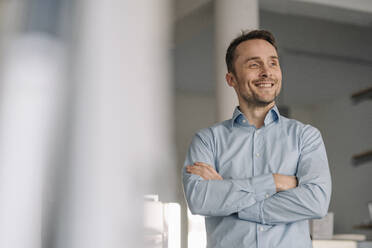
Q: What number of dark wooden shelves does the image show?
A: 3